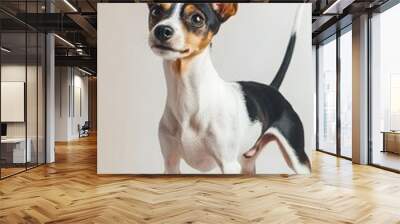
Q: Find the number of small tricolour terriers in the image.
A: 1